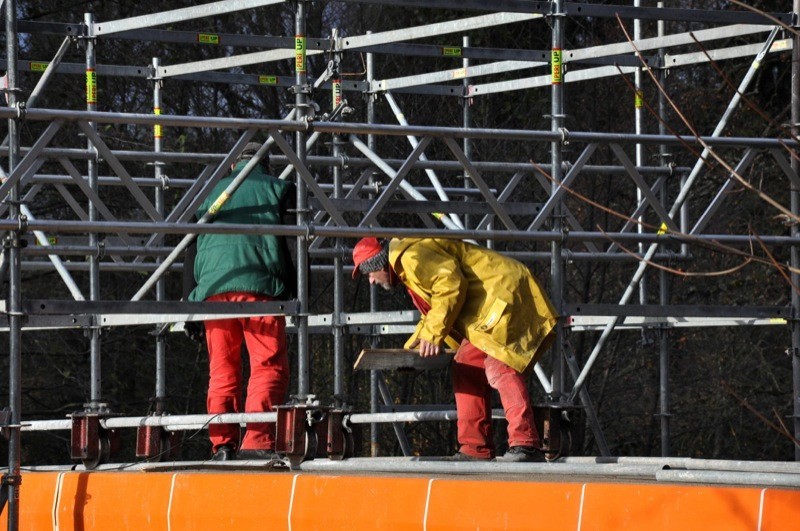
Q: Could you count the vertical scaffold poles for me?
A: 11